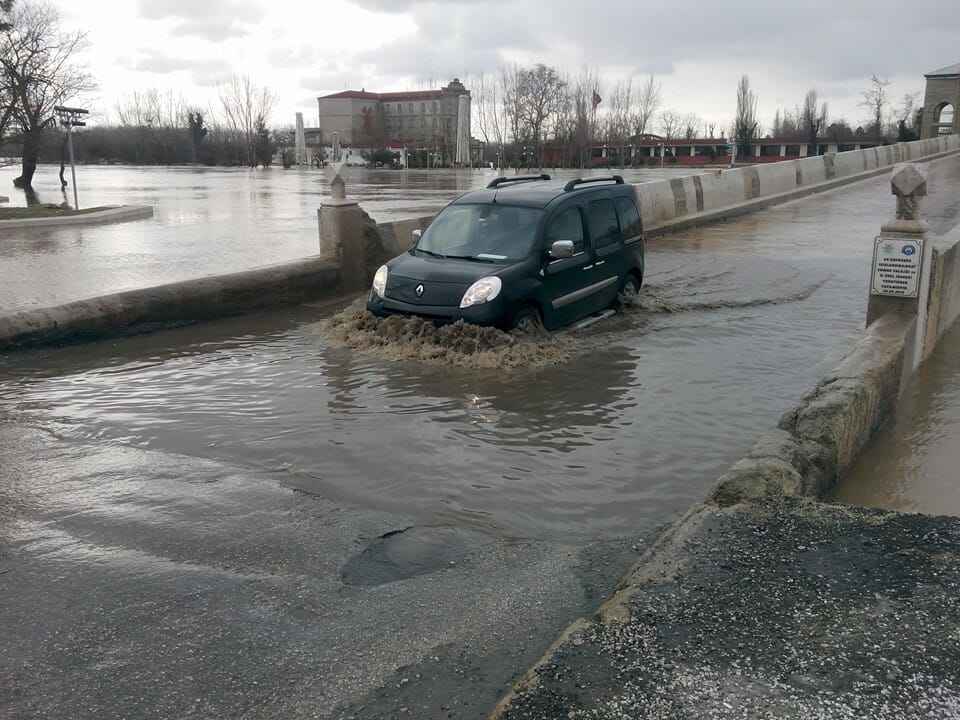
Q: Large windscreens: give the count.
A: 1